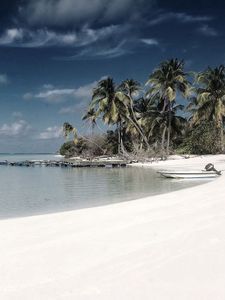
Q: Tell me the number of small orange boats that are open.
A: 0